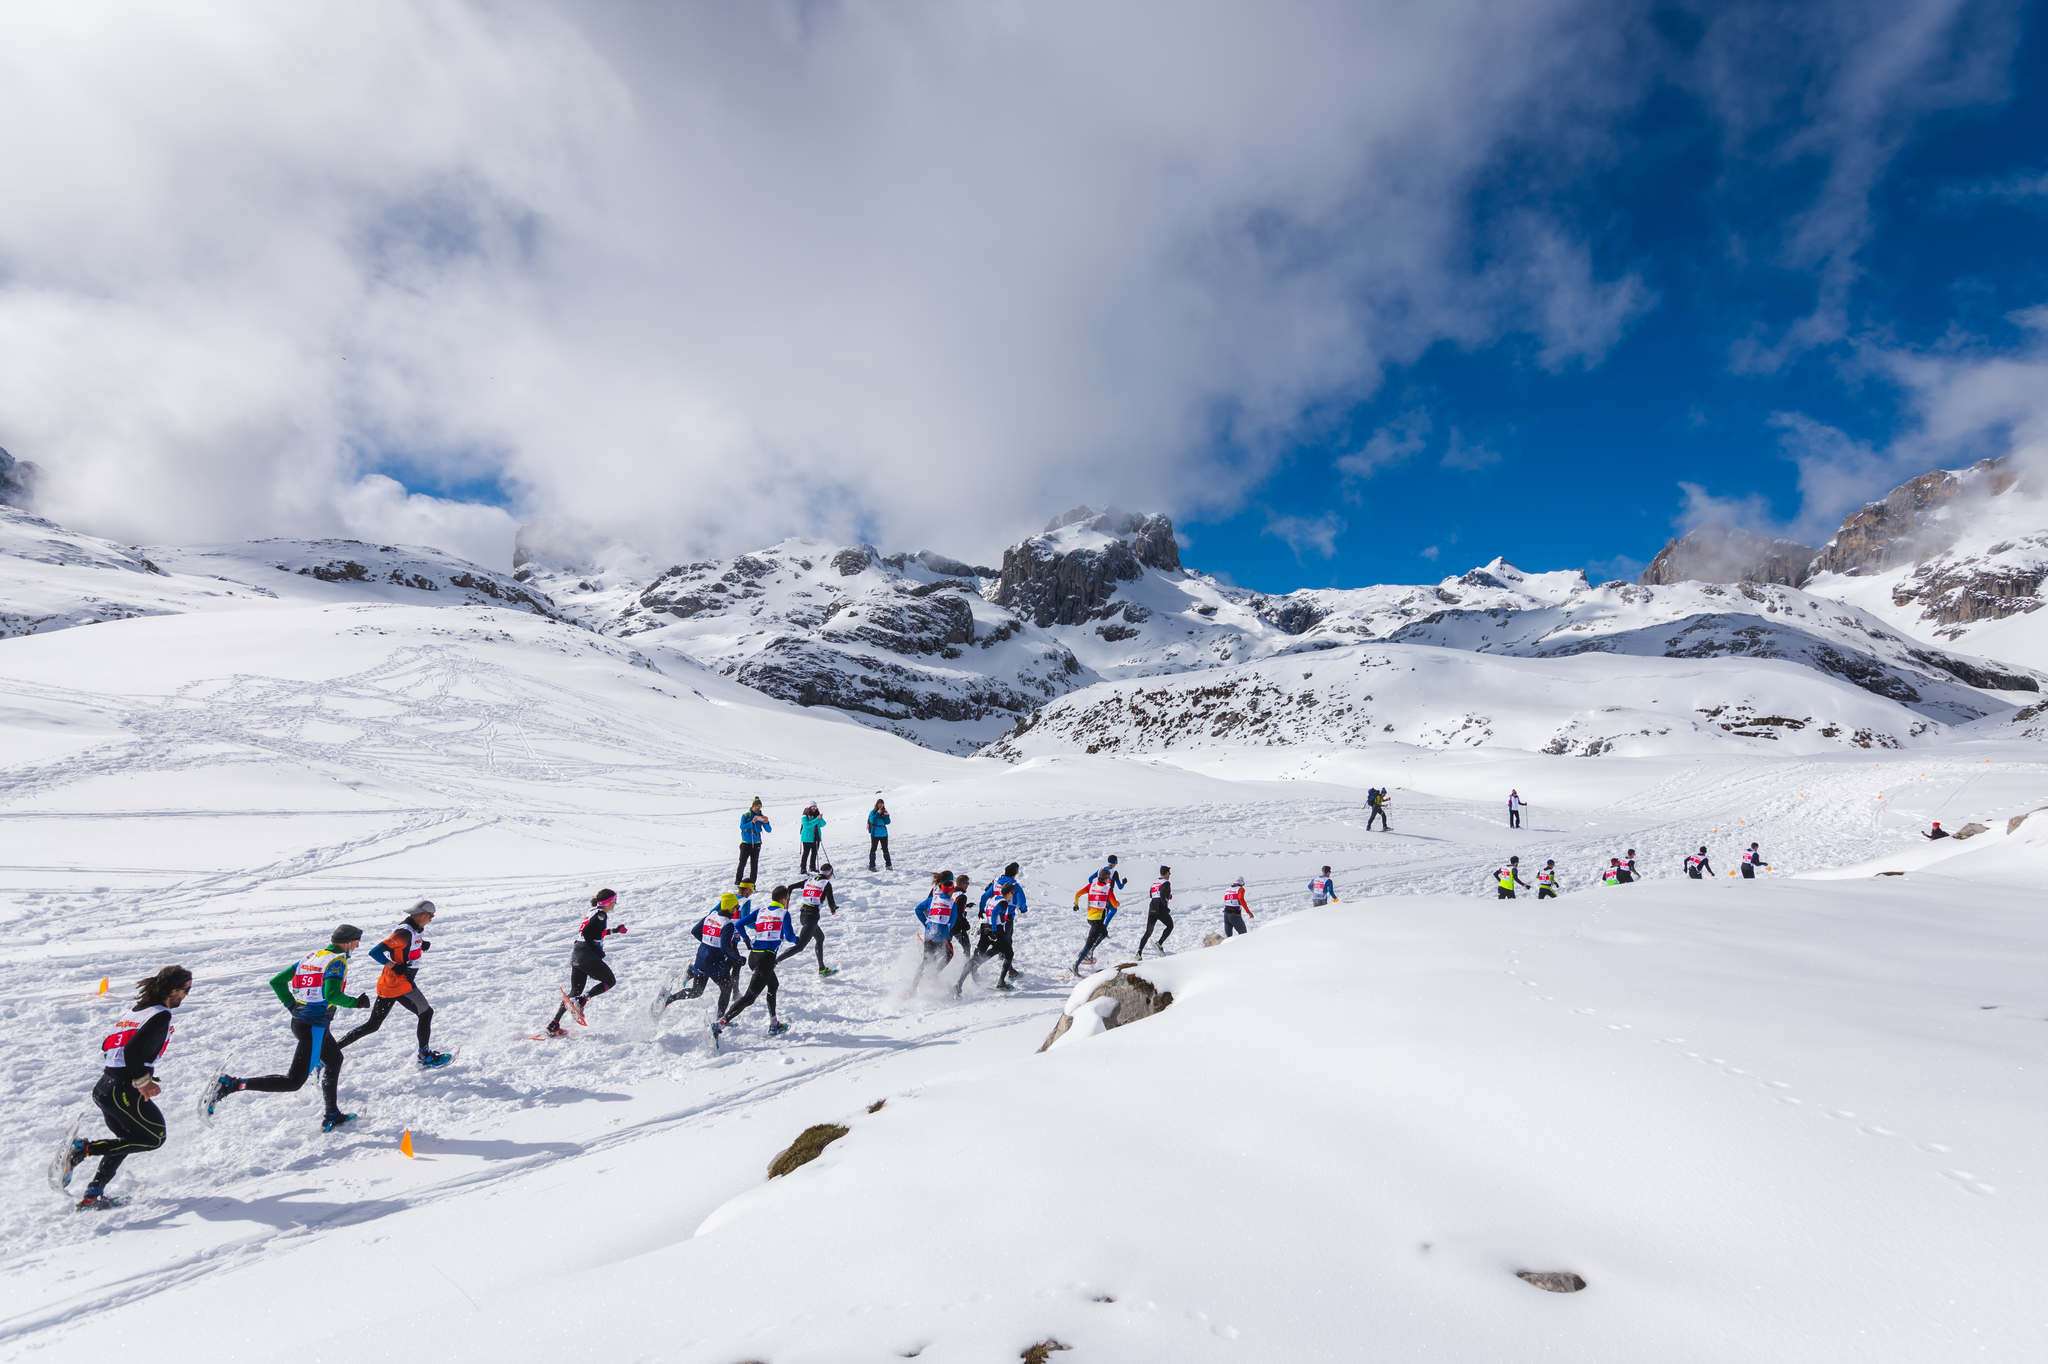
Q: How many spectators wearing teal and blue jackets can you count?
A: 3